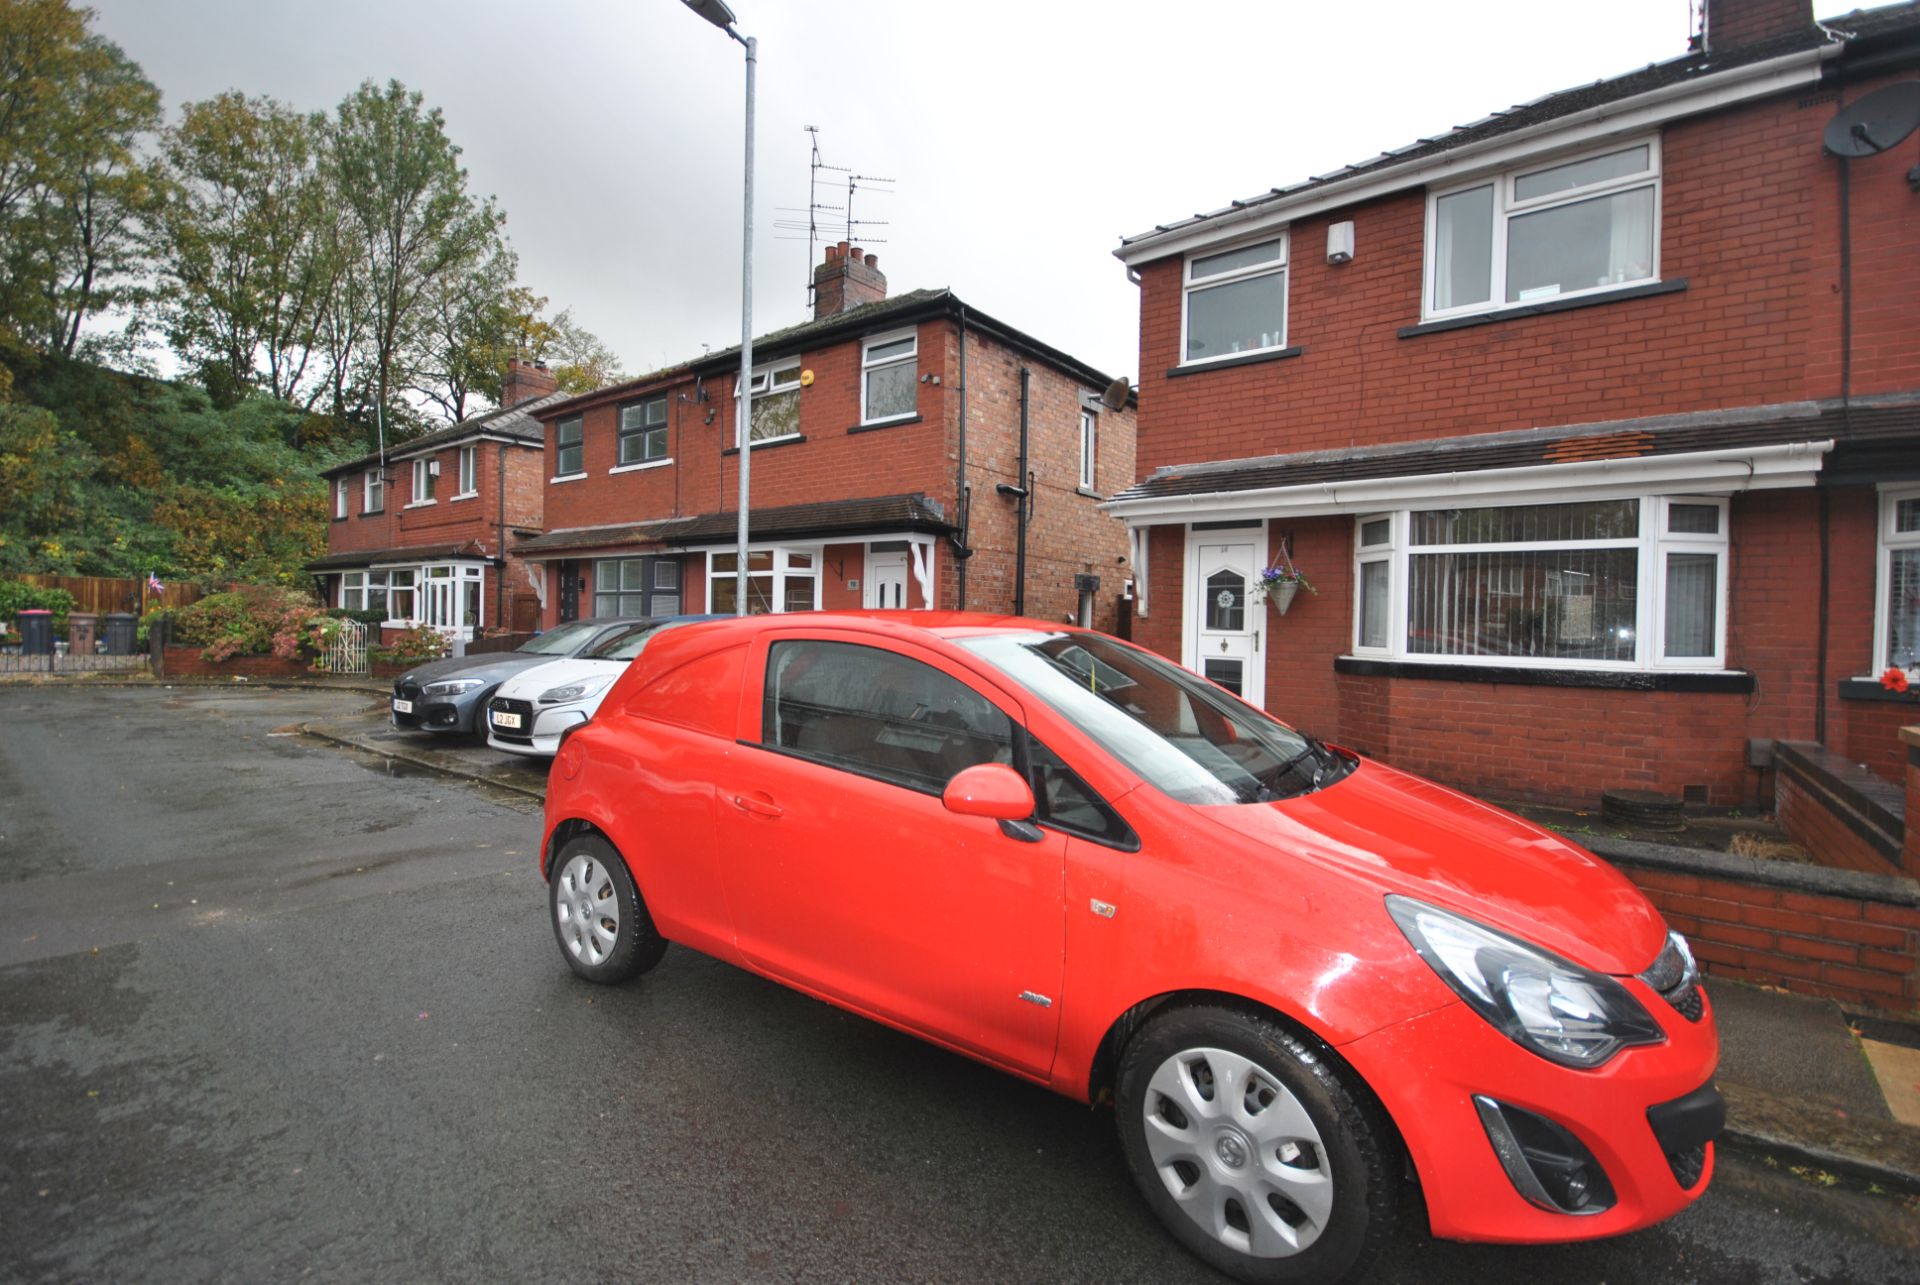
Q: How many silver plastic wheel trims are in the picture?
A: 2